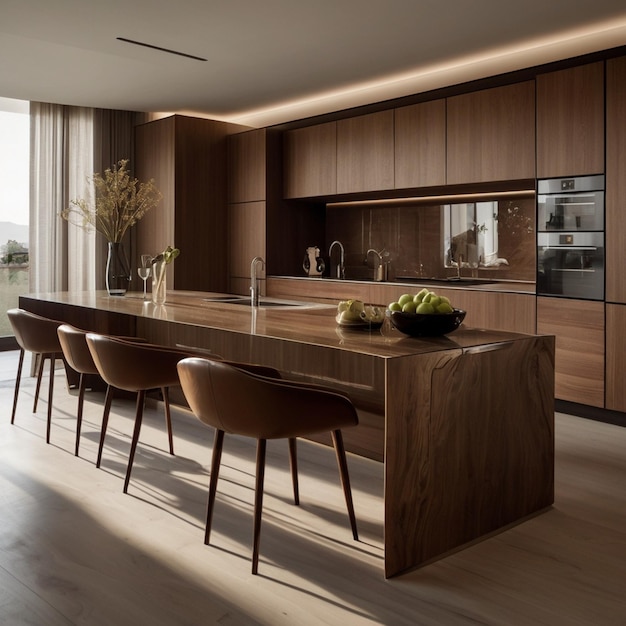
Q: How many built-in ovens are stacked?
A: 2